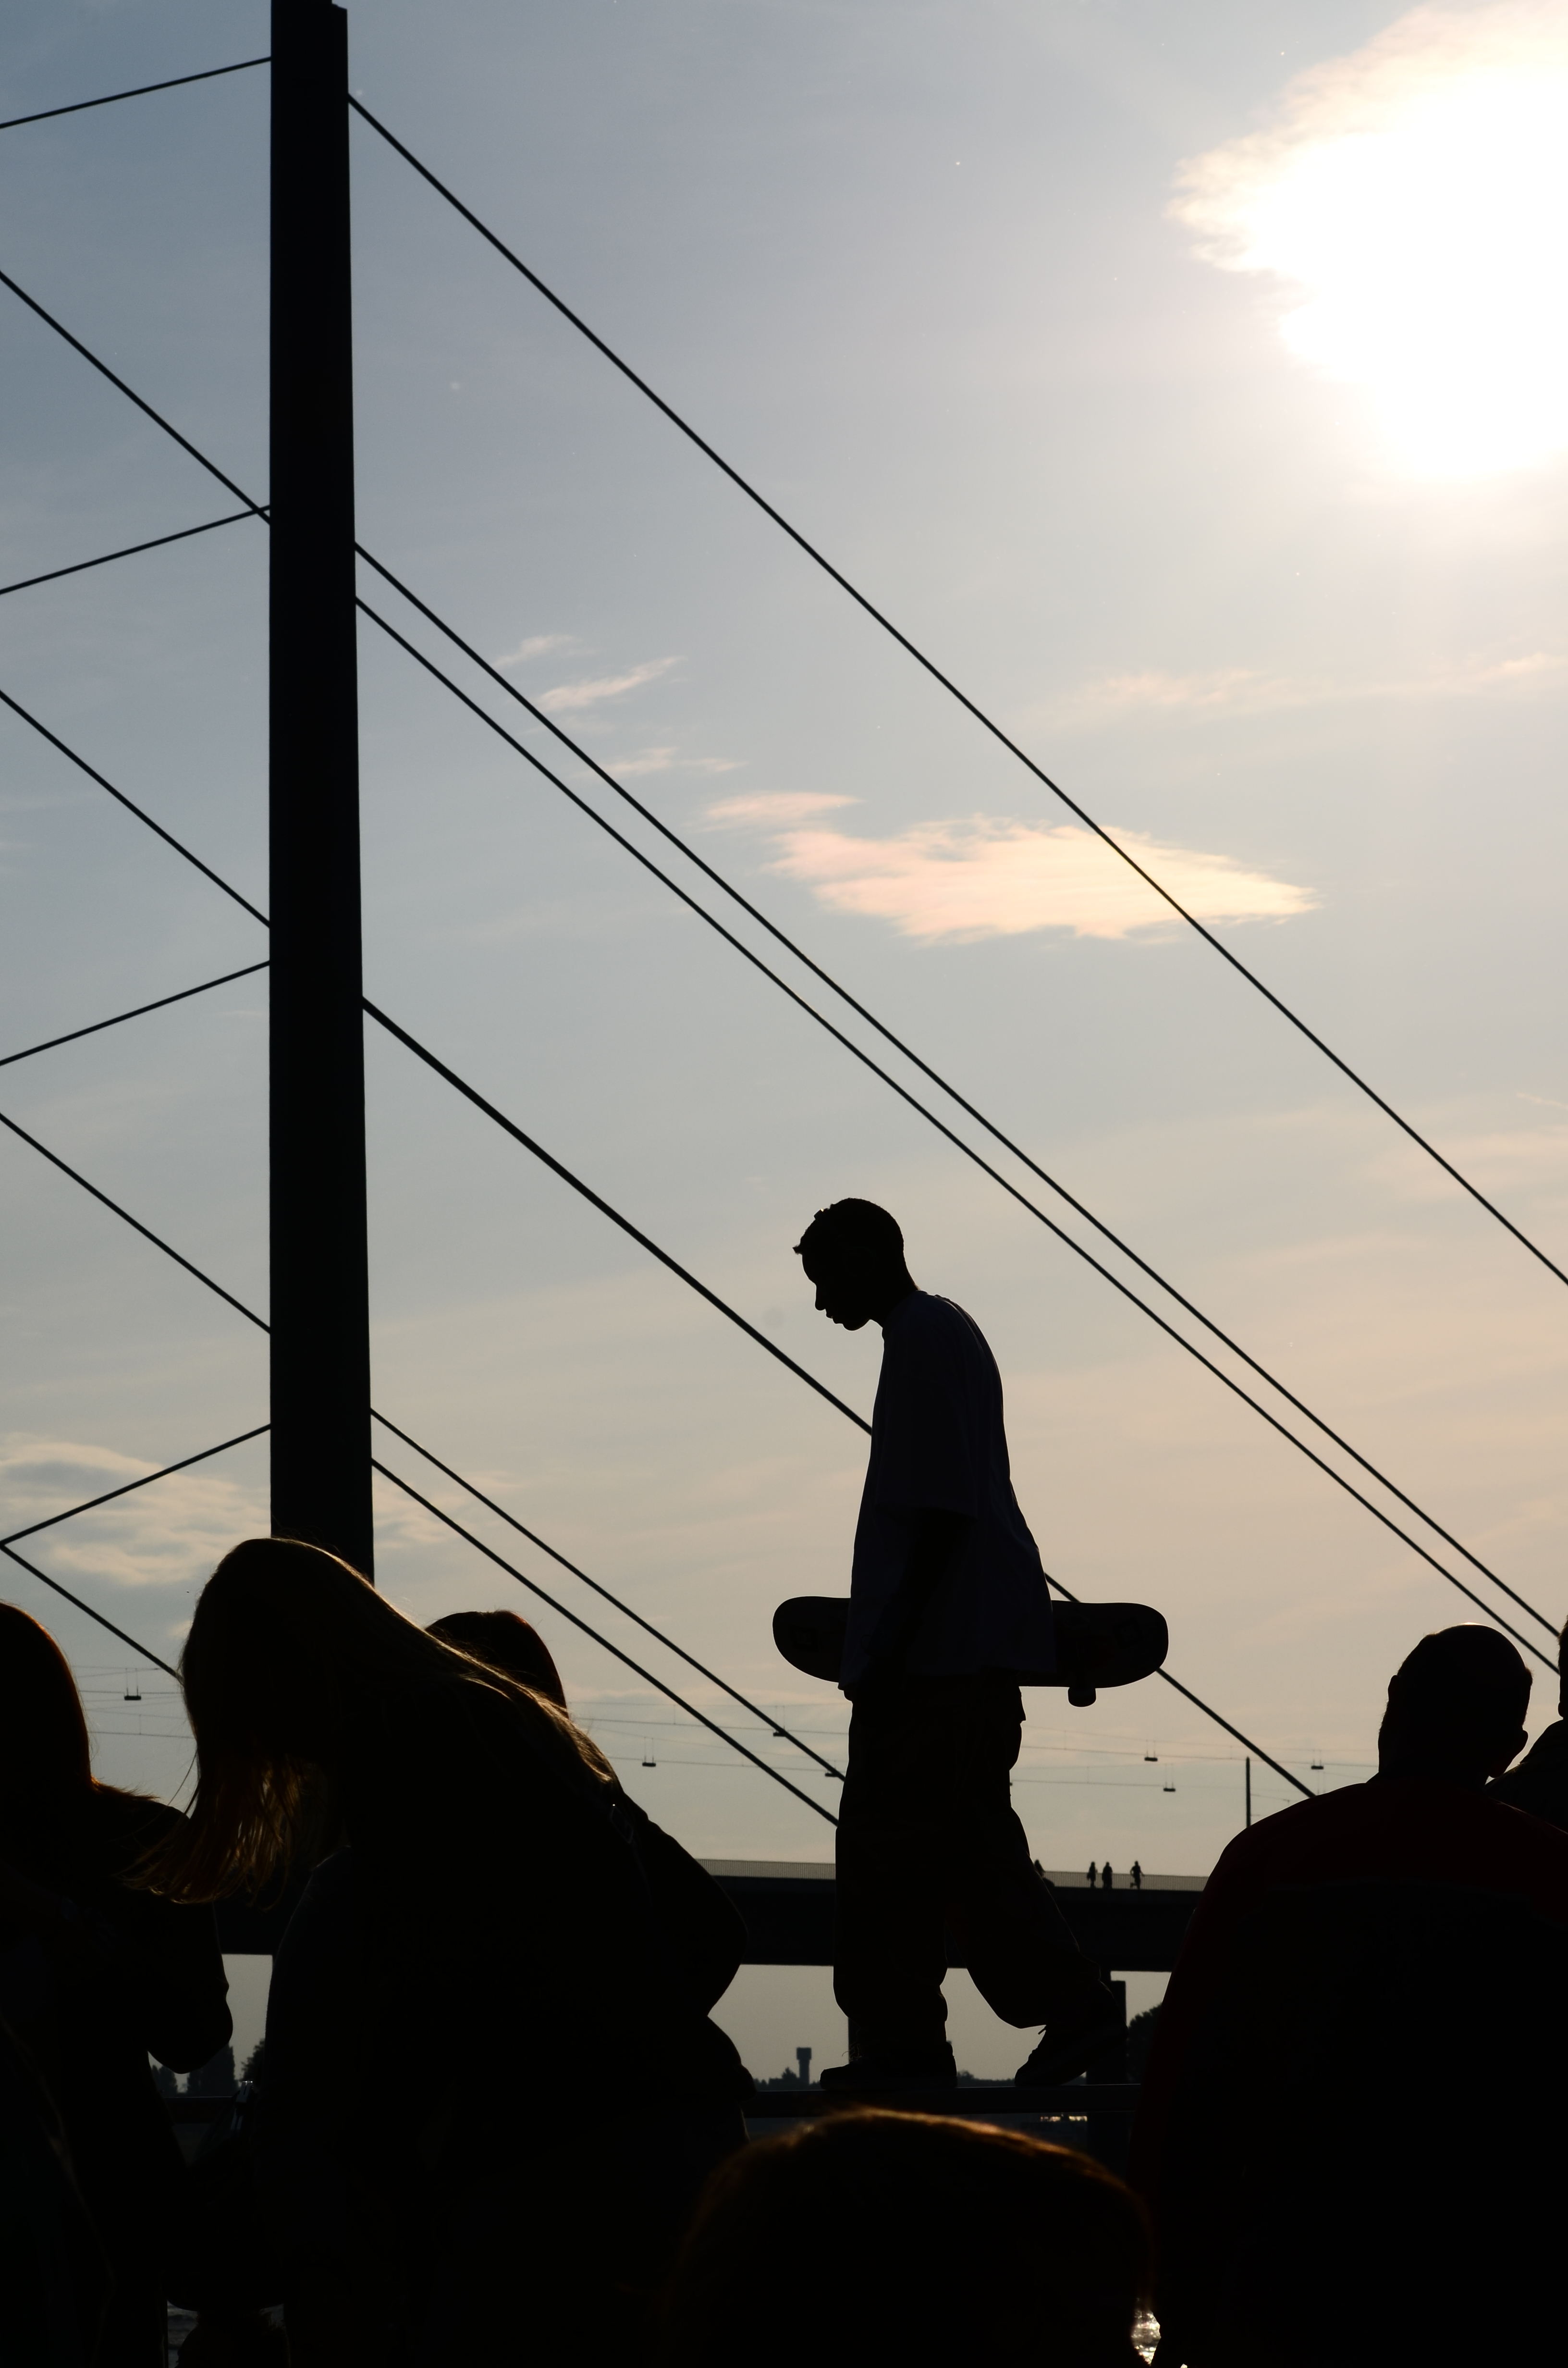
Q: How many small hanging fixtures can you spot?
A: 7